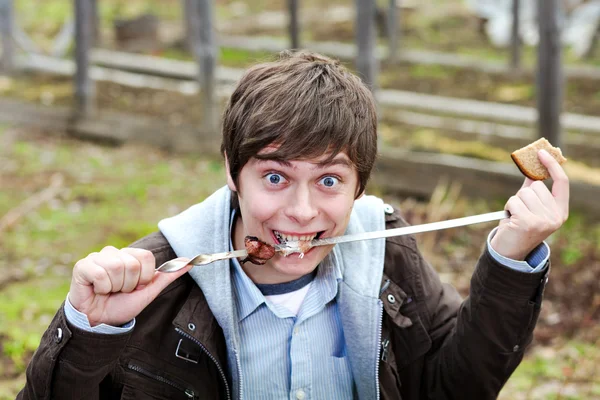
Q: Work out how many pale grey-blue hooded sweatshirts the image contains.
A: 1